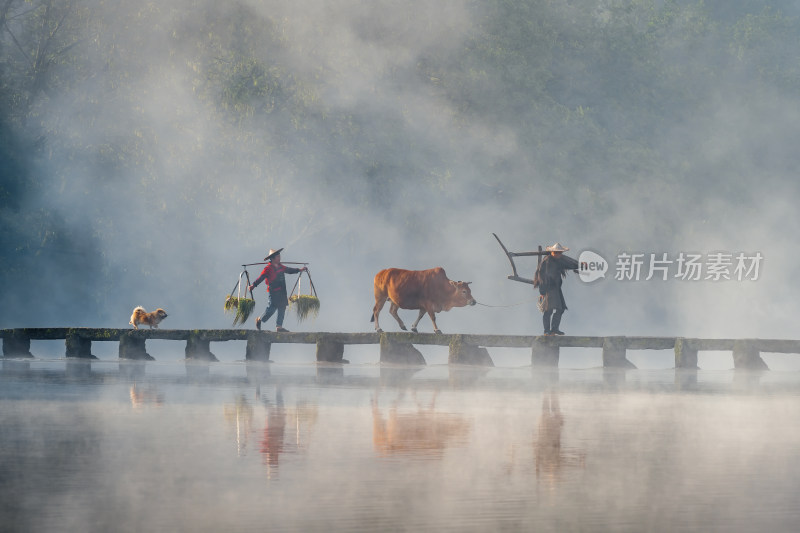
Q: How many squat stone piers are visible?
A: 12